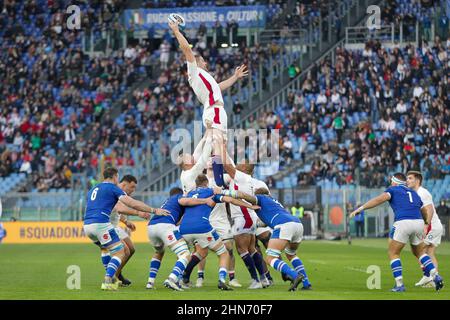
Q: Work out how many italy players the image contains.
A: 5